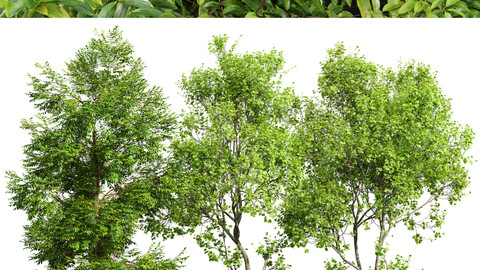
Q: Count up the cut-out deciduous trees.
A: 3